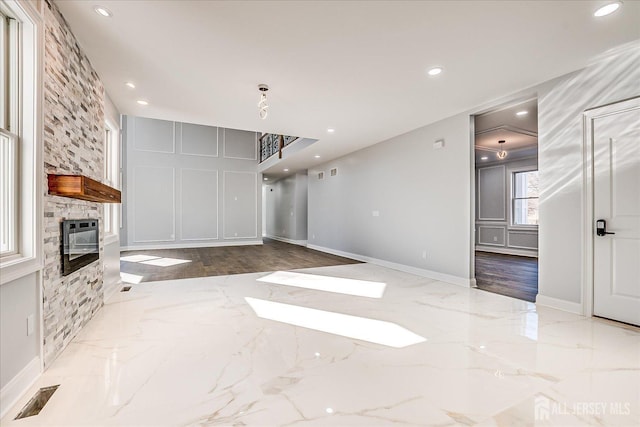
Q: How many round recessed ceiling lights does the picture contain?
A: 11